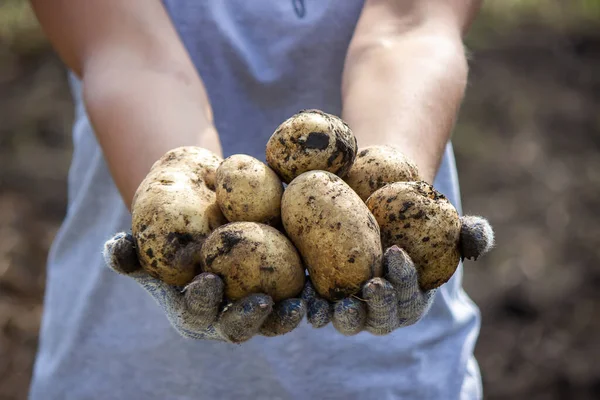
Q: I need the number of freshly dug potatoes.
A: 7